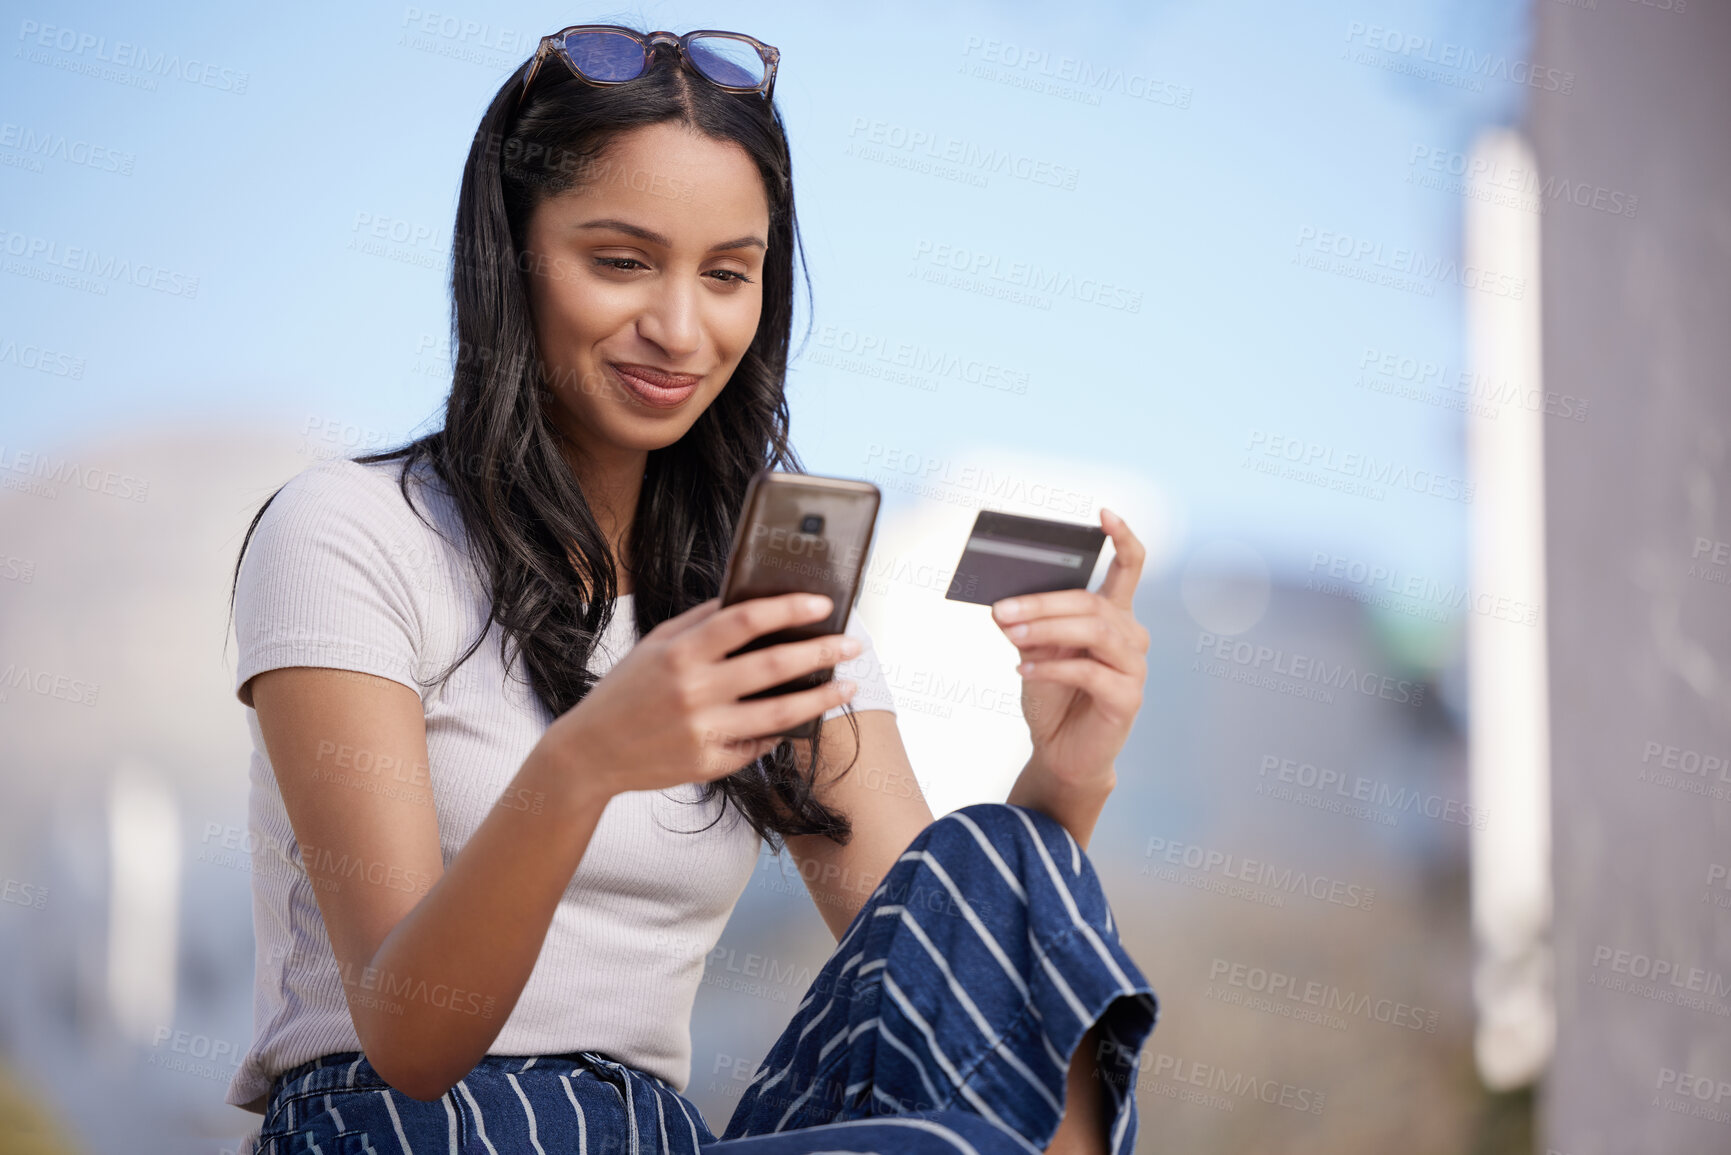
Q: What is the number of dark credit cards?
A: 1